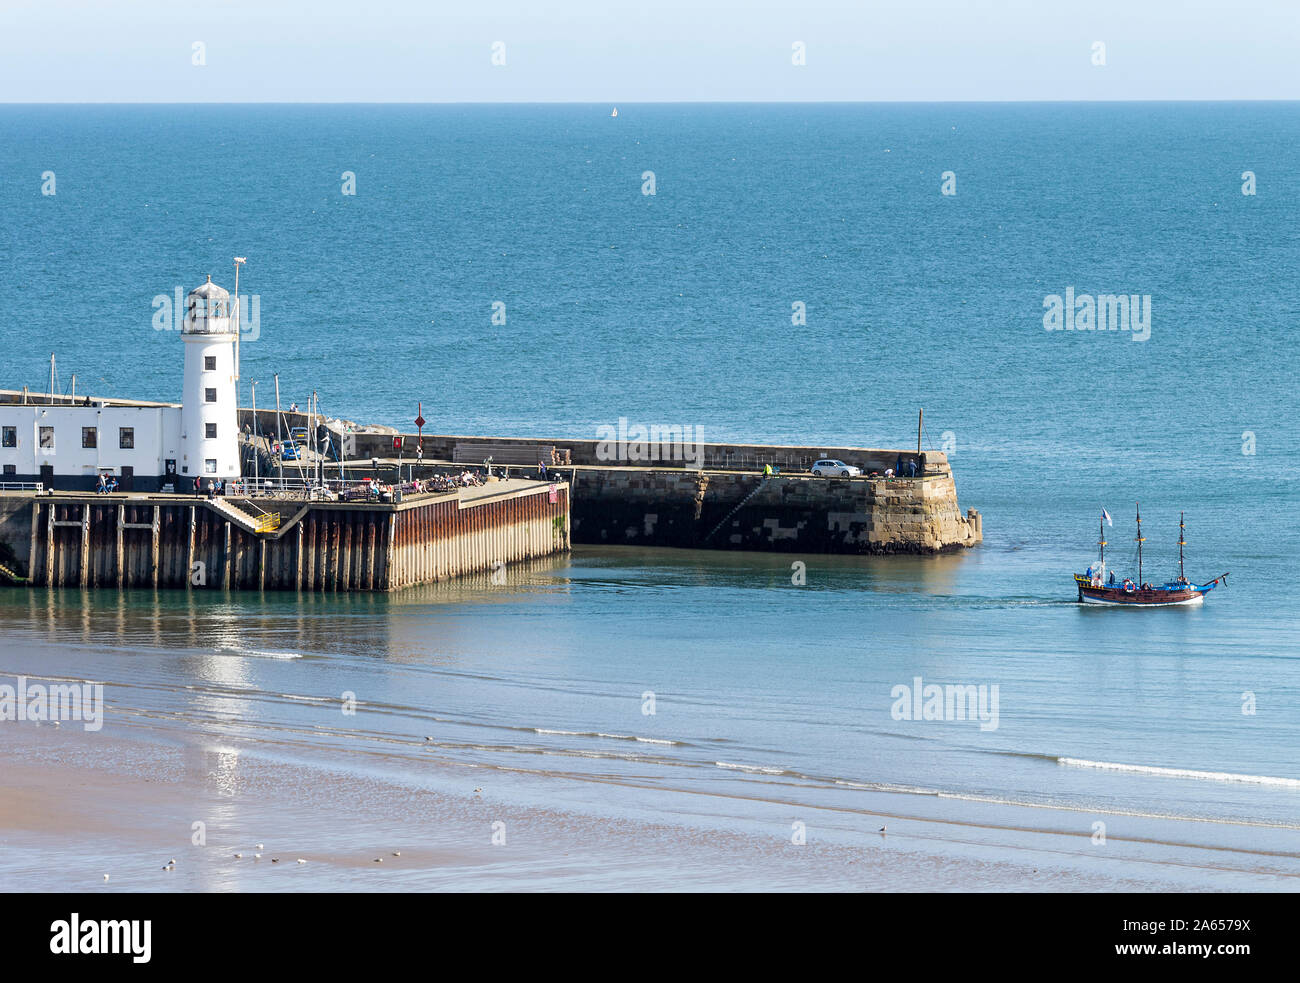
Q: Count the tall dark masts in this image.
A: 3